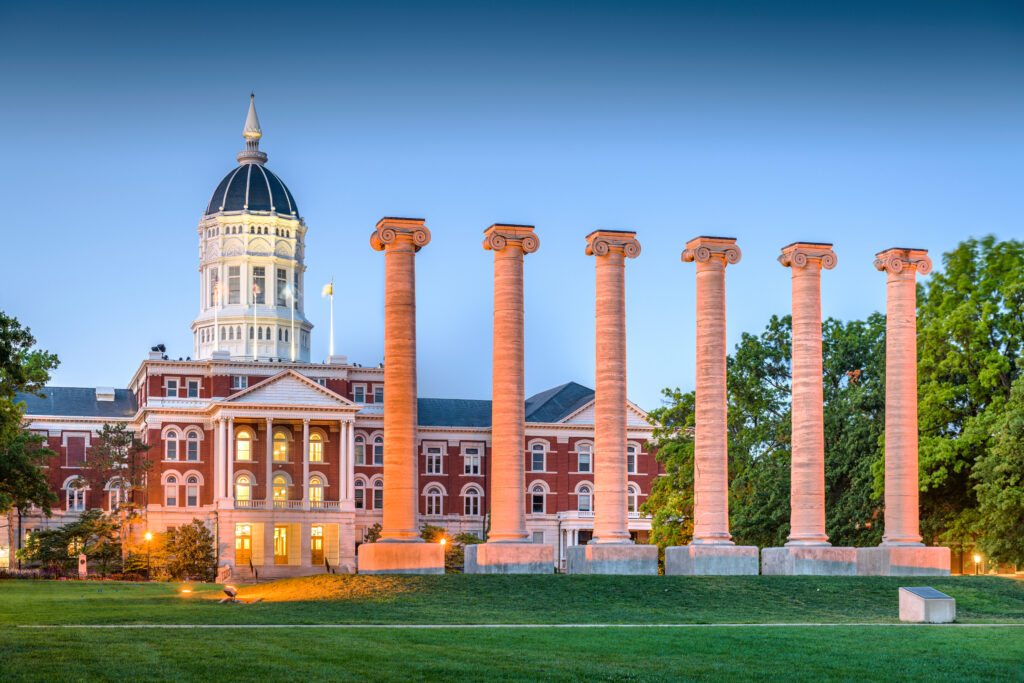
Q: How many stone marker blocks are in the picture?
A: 1